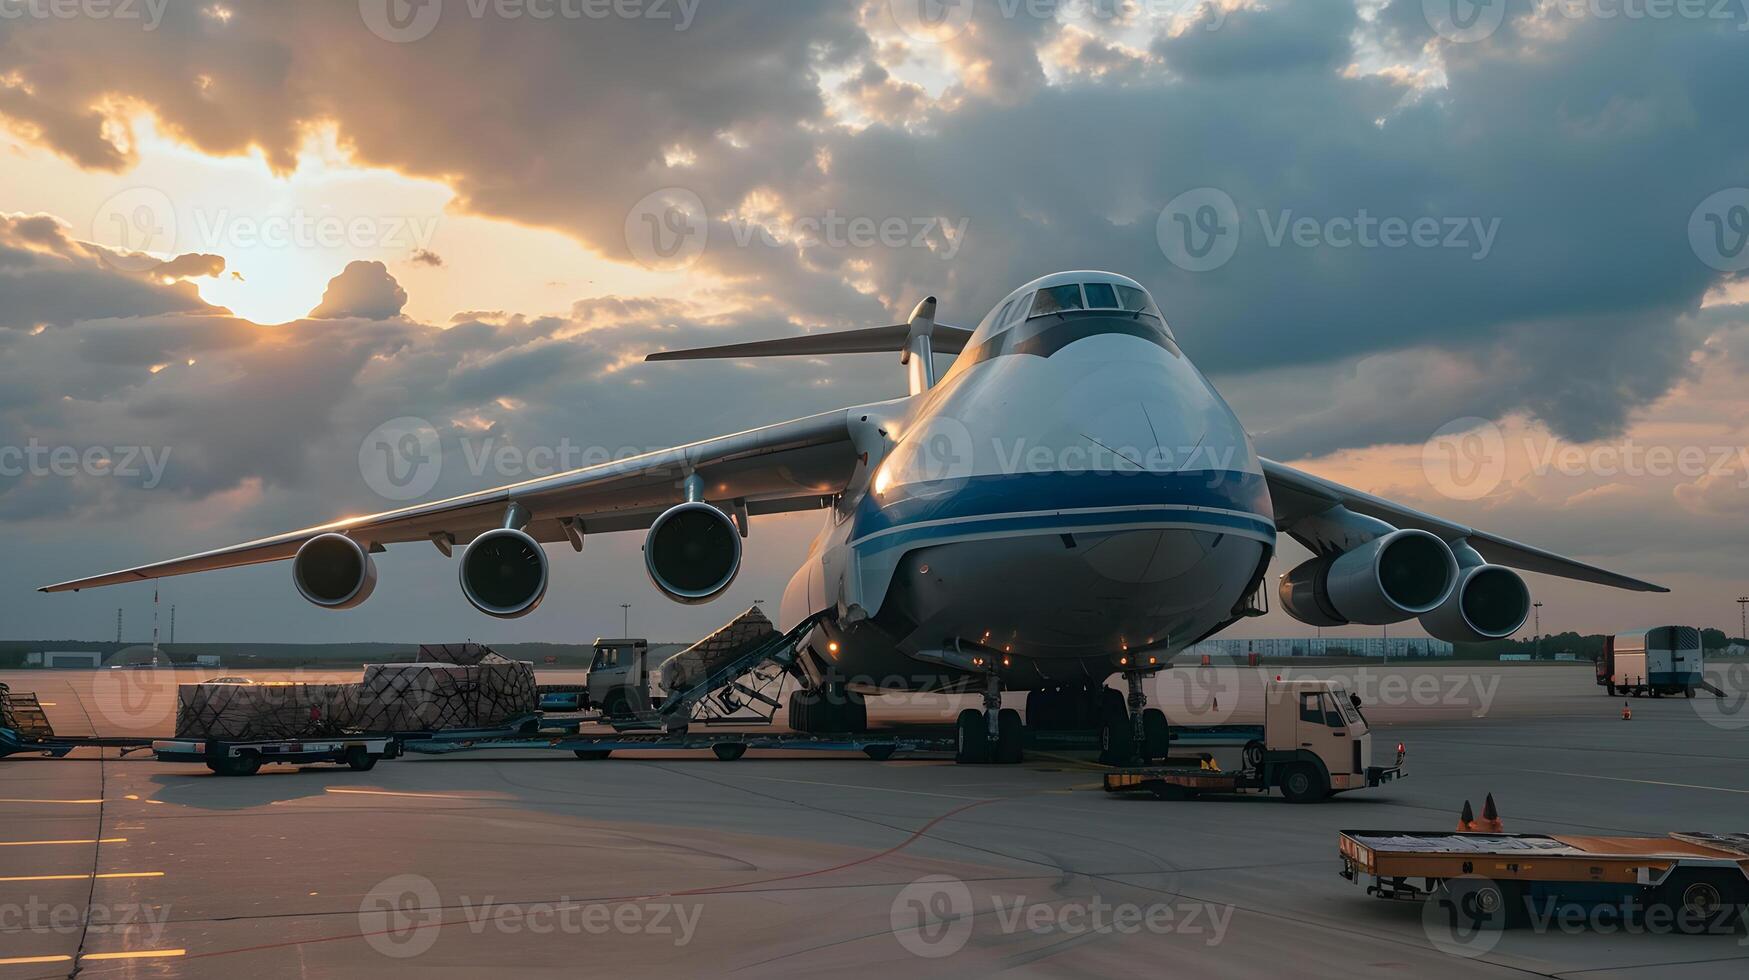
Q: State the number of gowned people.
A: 0